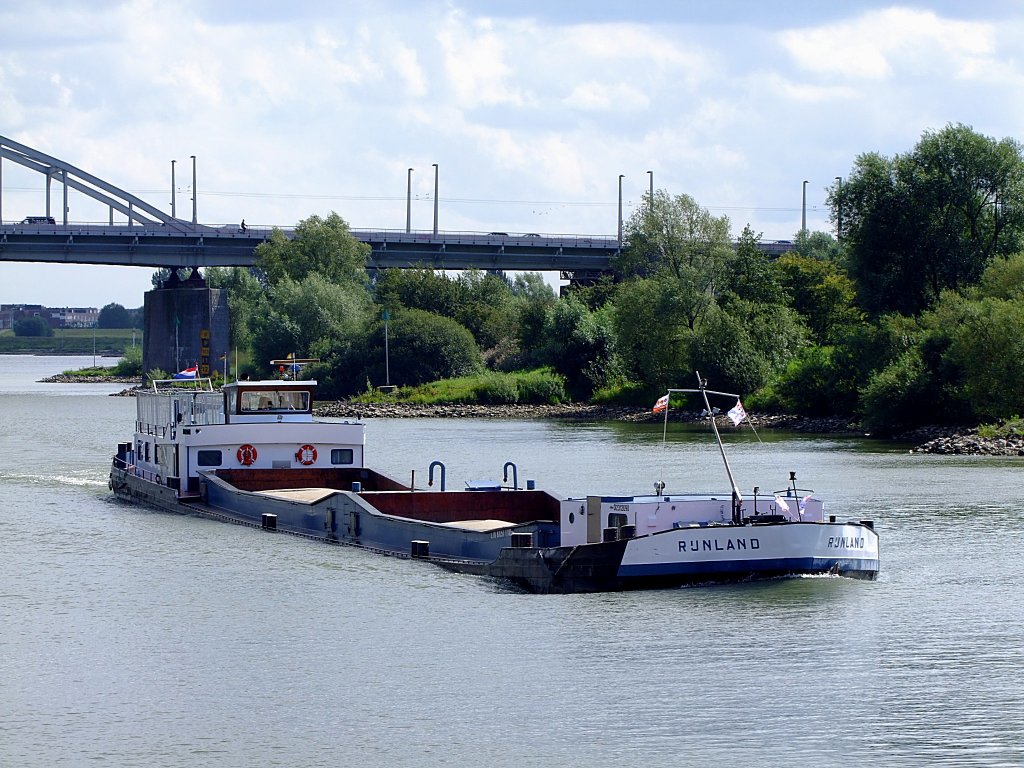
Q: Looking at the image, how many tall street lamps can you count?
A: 8